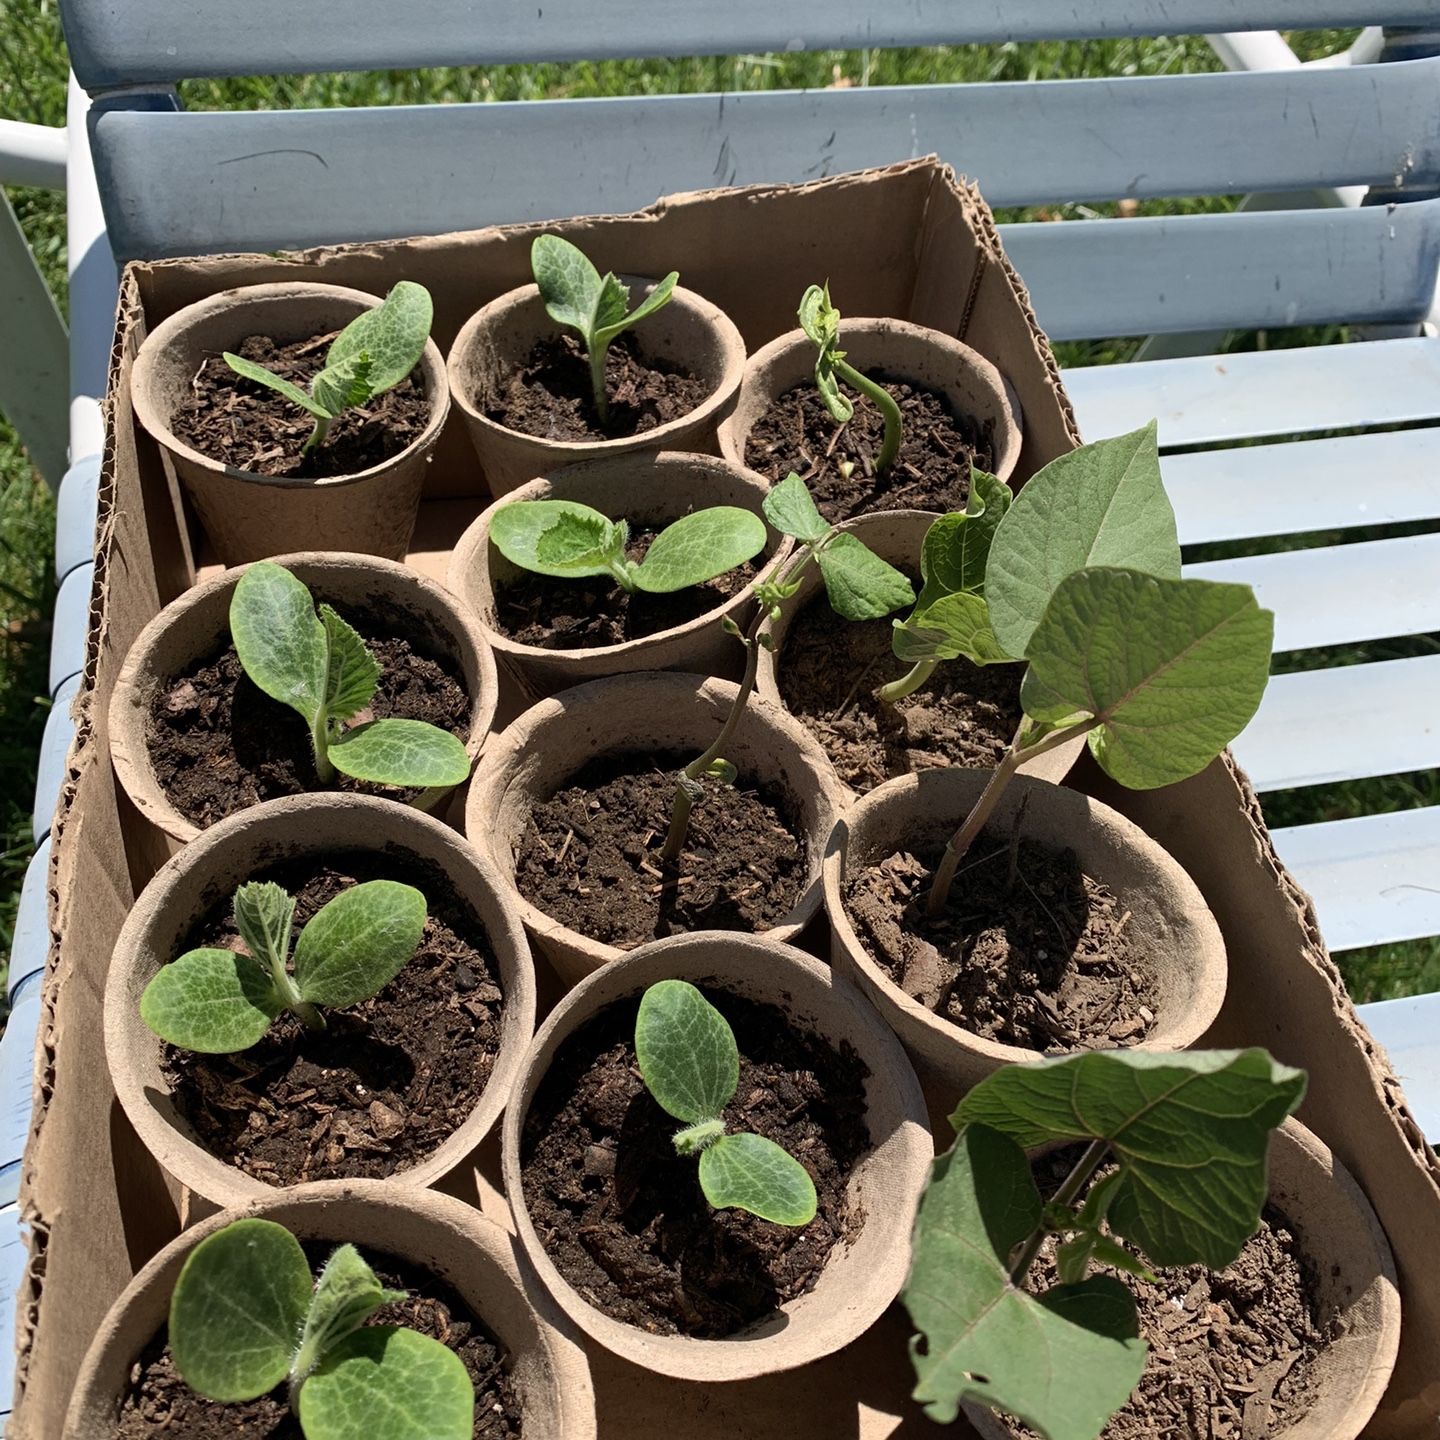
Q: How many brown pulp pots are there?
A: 12